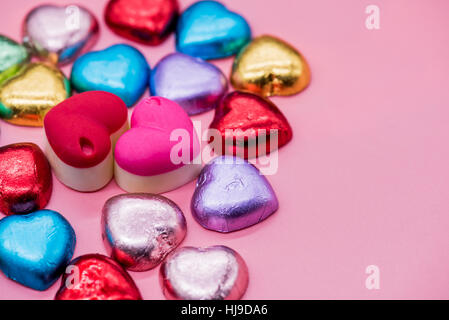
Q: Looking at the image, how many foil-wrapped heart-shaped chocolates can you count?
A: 15